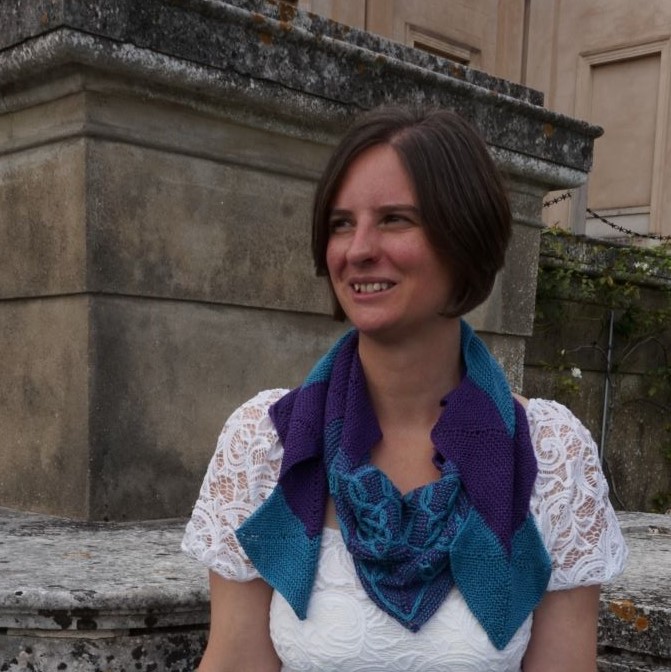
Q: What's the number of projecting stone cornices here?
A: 1